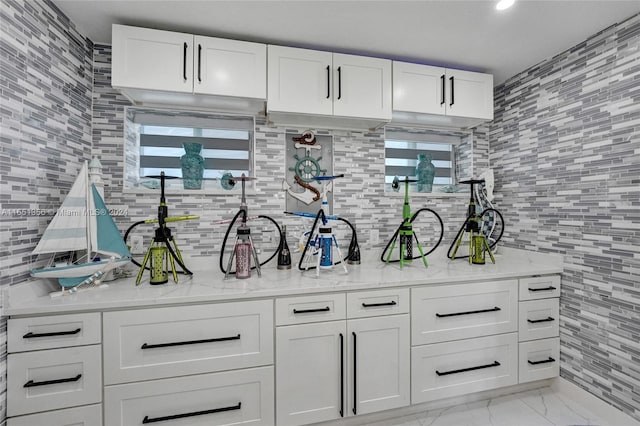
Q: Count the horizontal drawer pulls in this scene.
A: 11